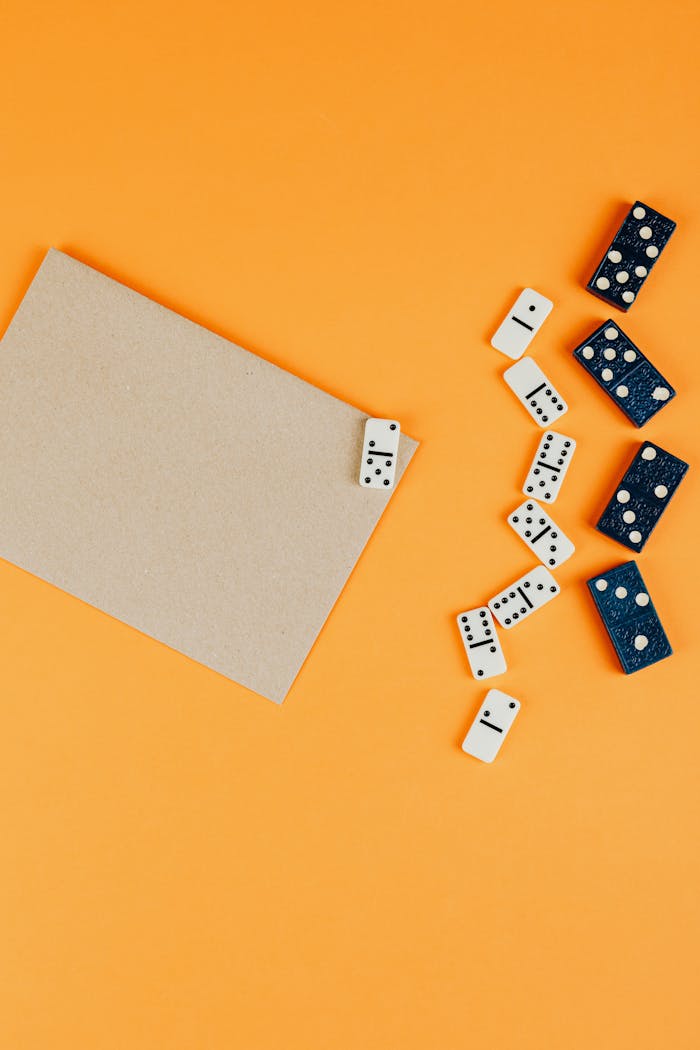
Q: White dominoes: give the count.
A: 8